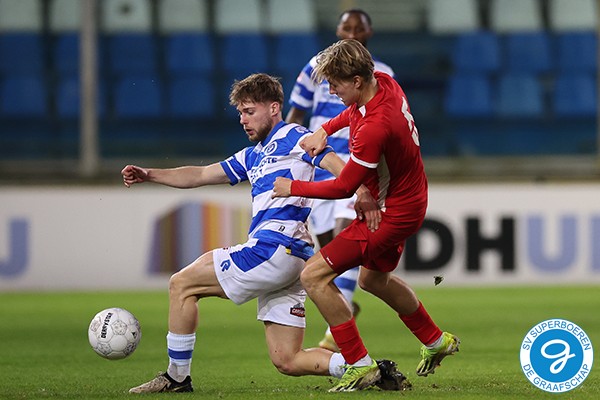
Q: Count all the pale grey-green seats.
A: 9